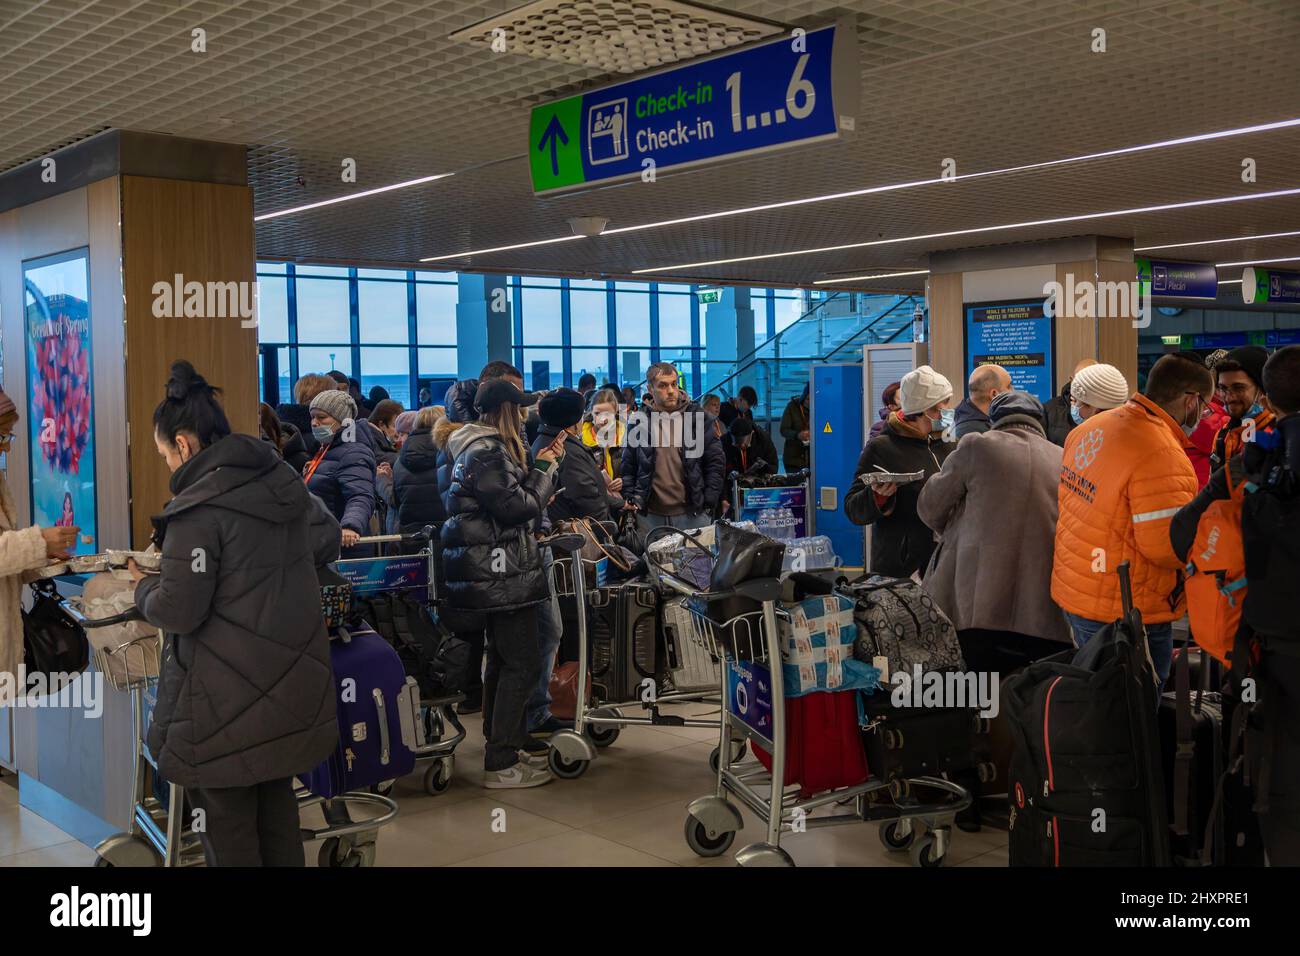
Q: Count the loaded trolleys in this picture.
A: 5